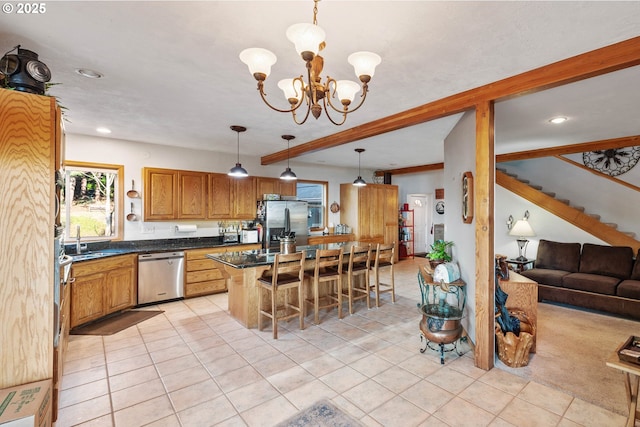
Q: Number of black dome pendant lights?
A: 3